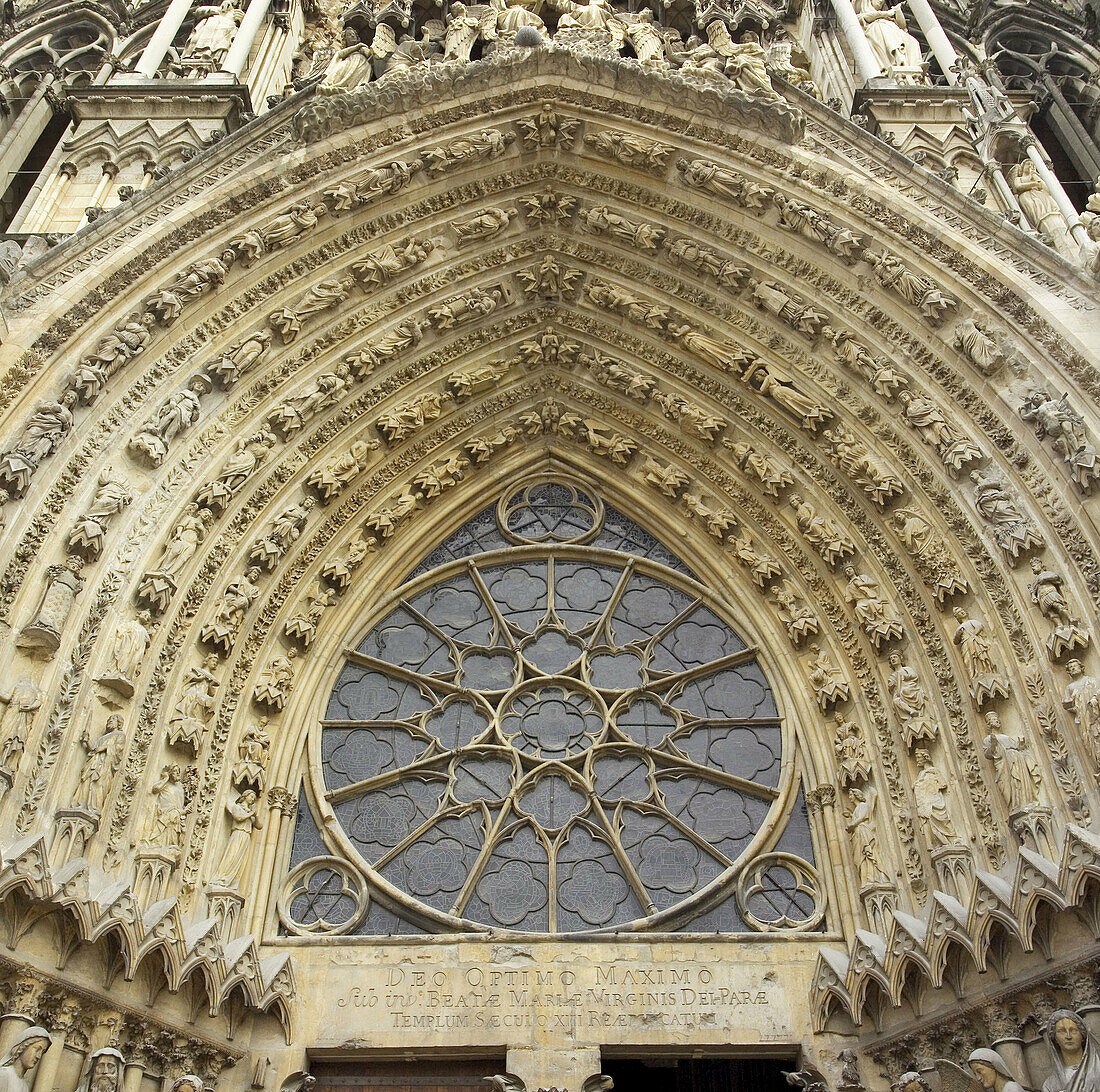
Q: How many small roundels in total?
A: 3